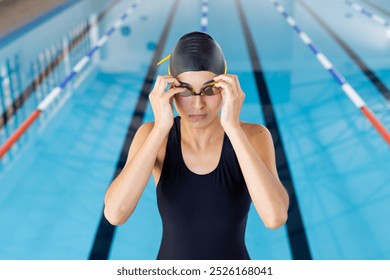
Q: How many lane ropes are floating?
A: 4